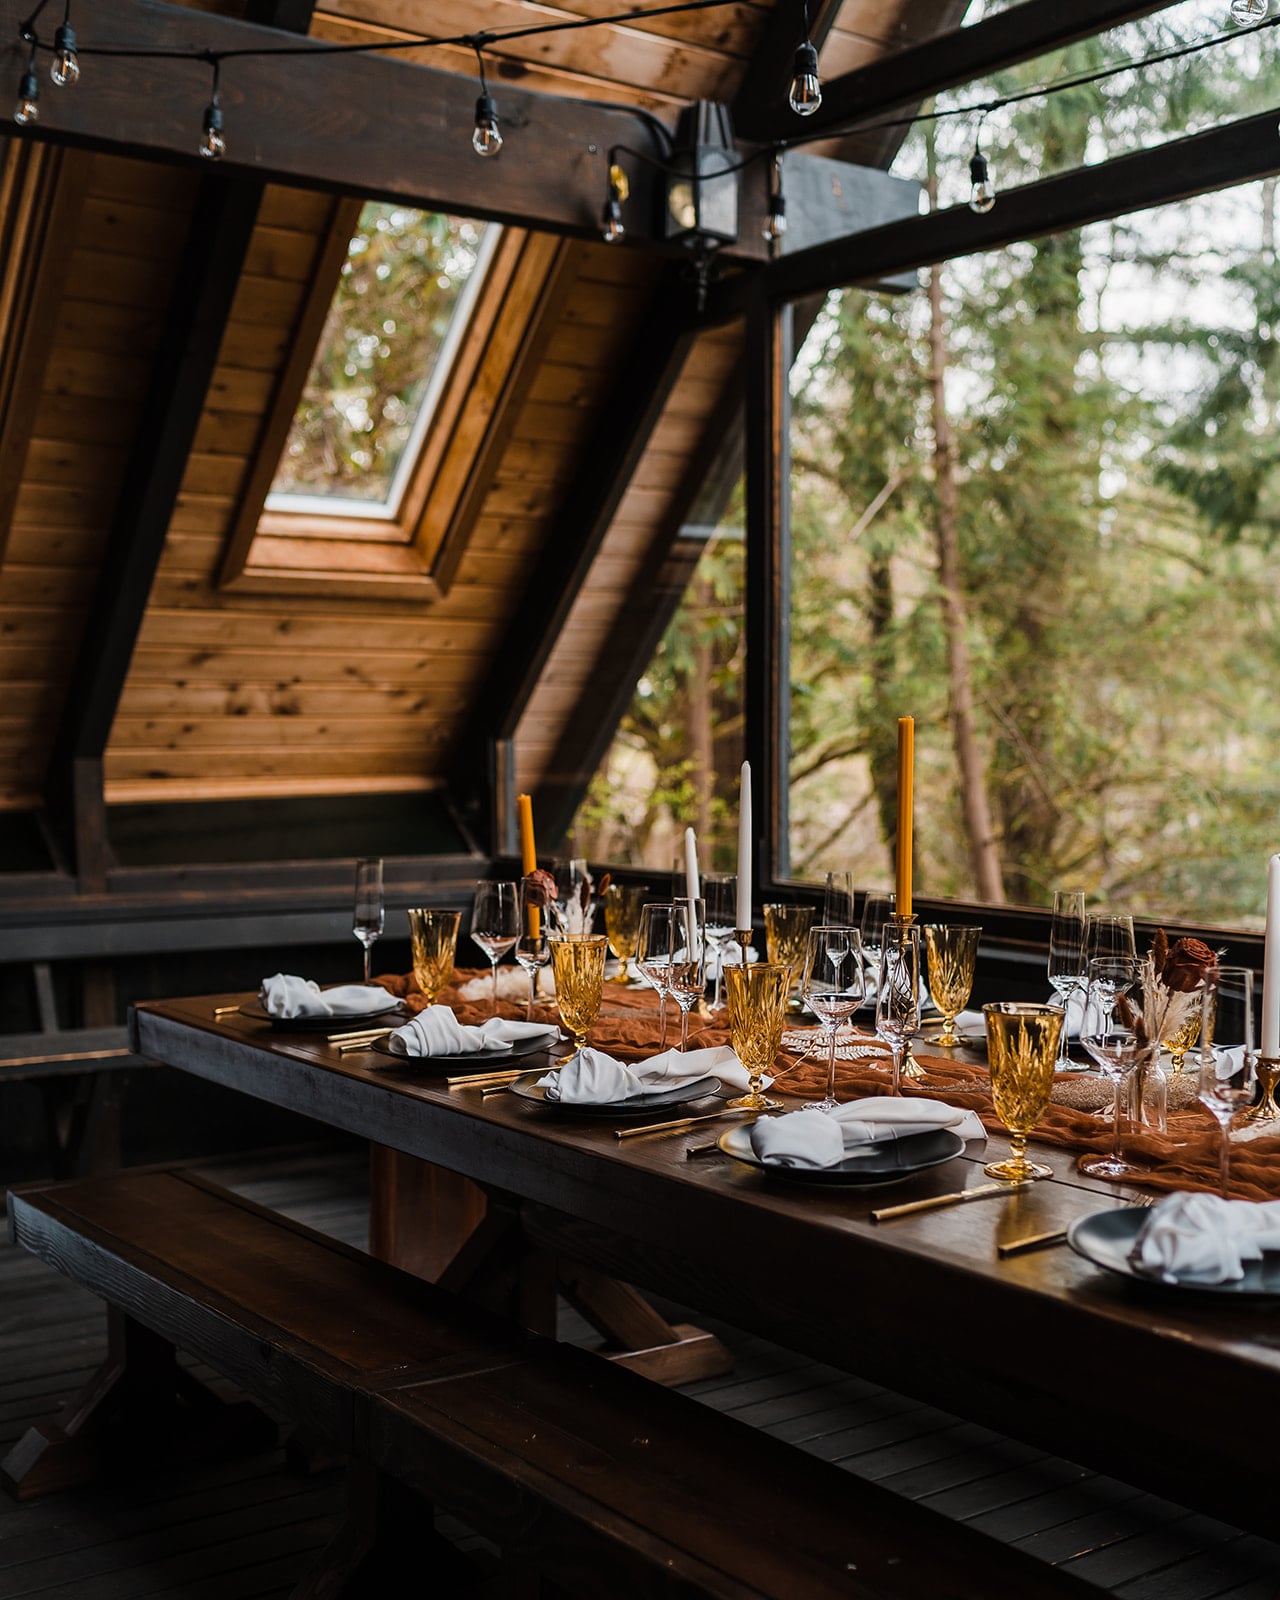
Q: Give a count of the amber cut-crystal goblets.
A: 8